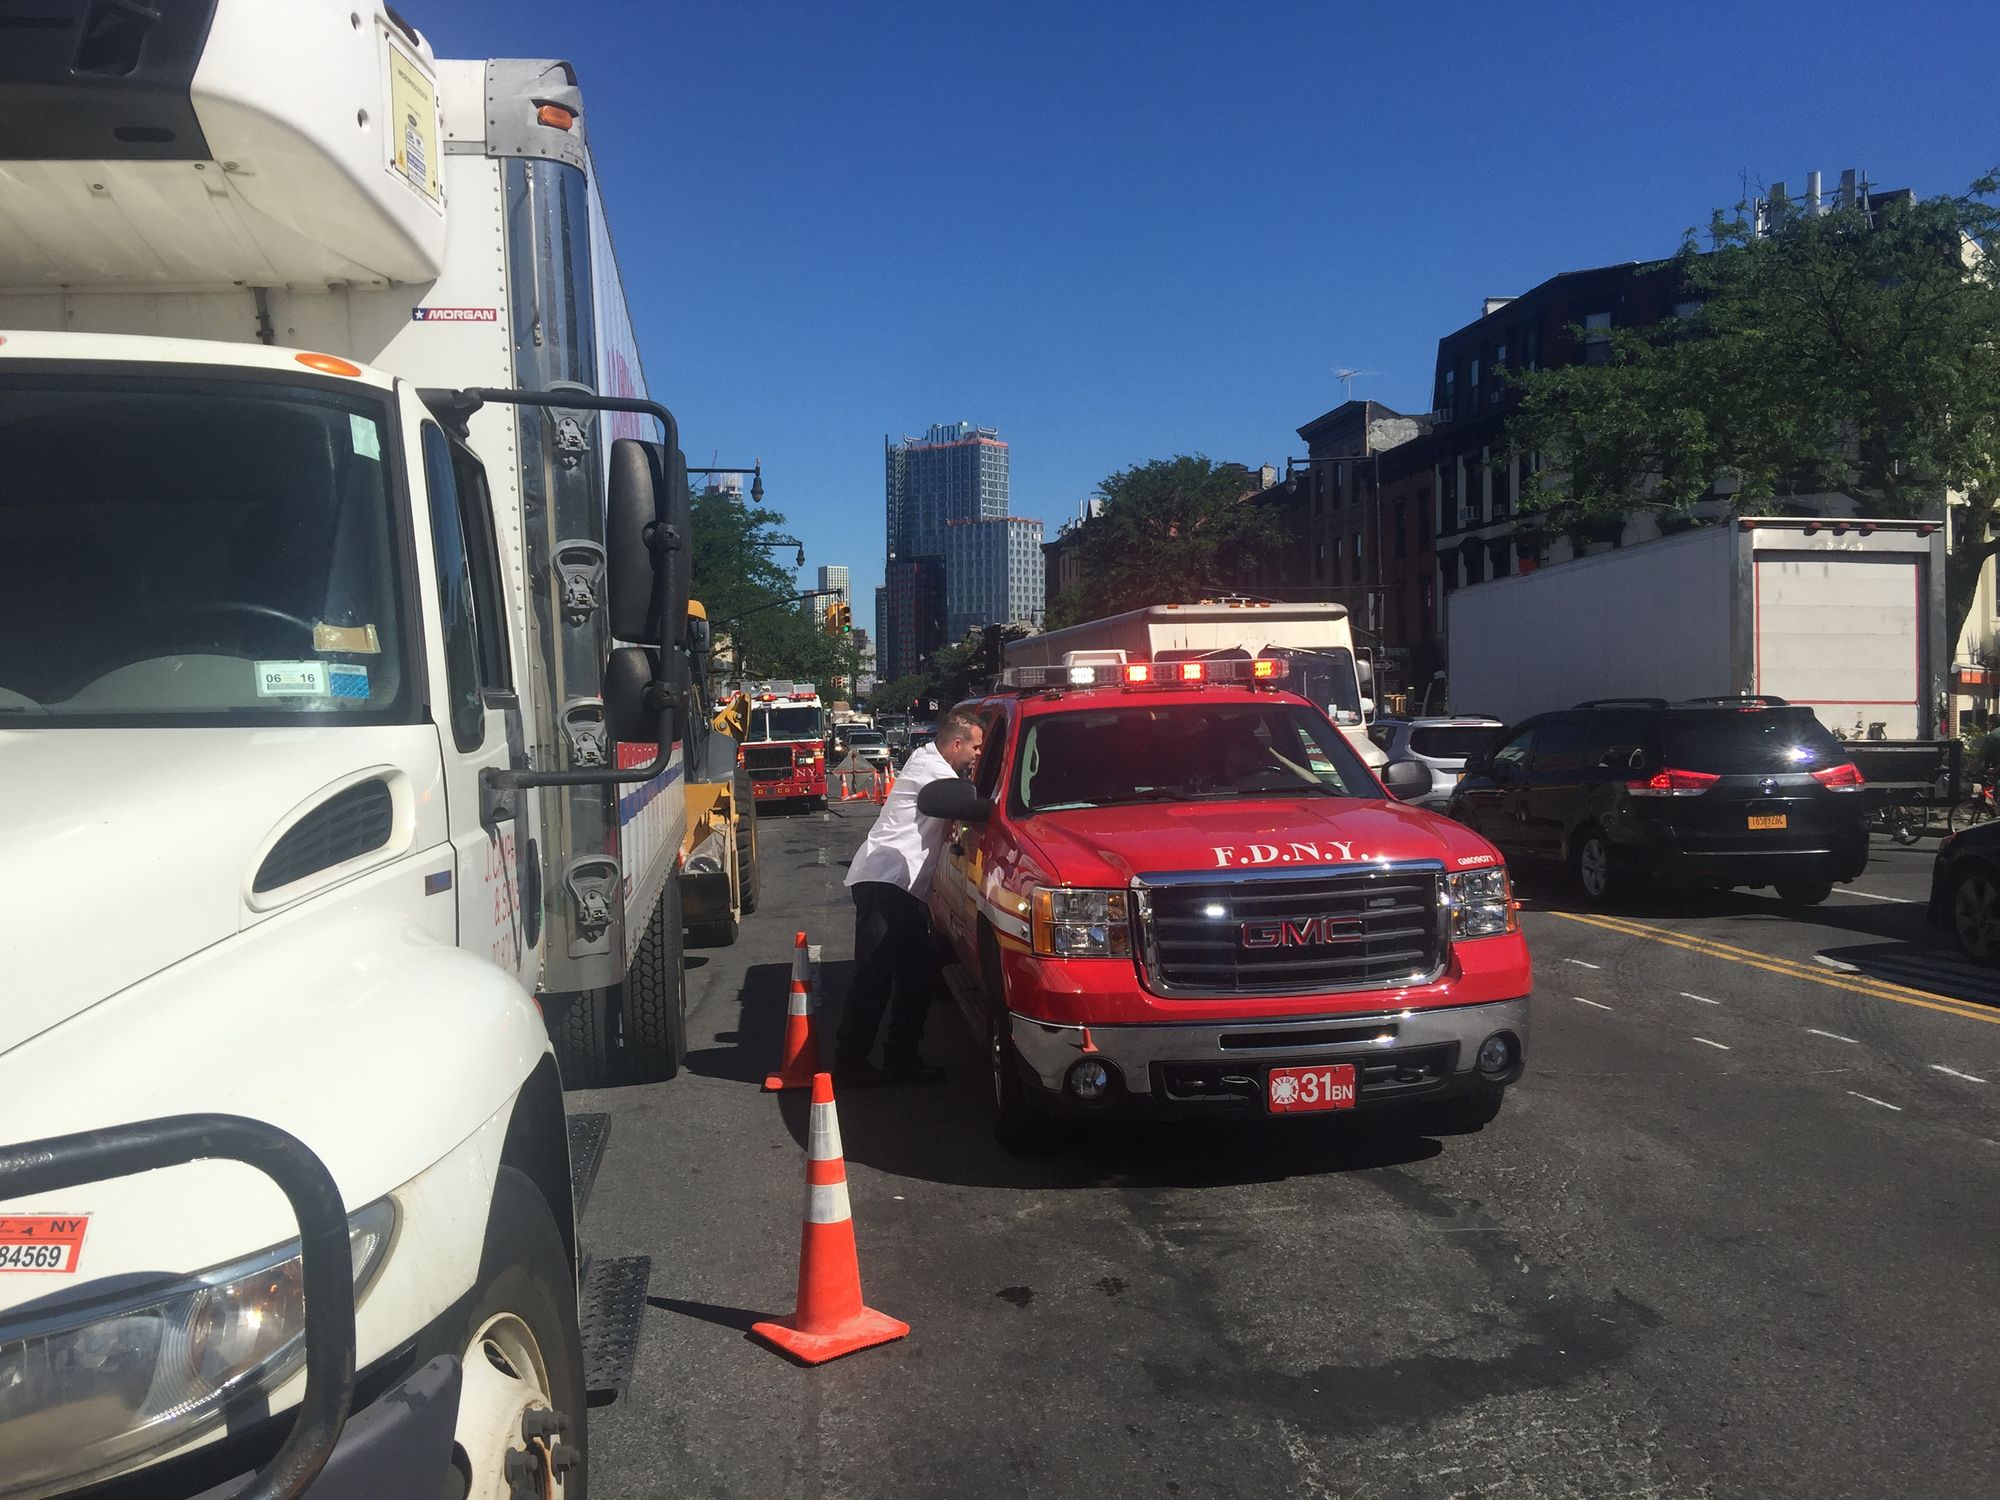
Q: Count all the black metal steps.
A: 2